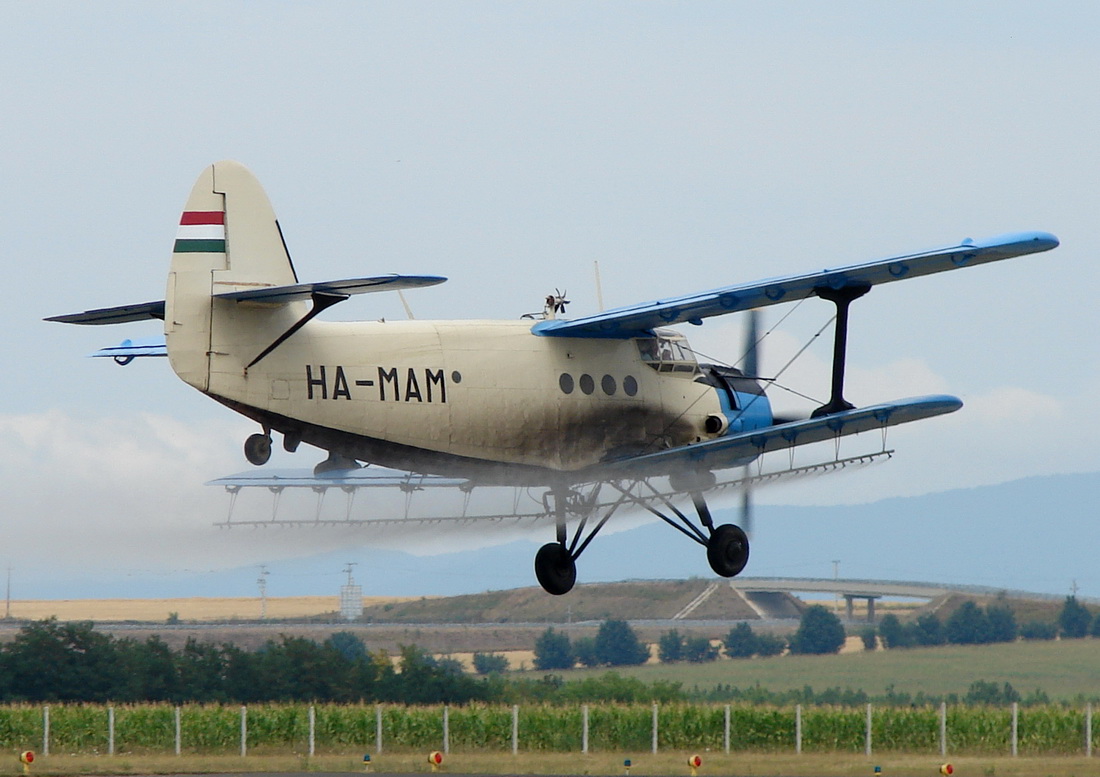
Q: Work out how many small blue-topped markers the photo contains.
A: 3